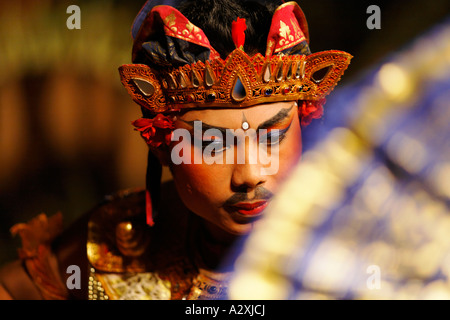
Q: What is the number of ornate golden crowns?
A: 1